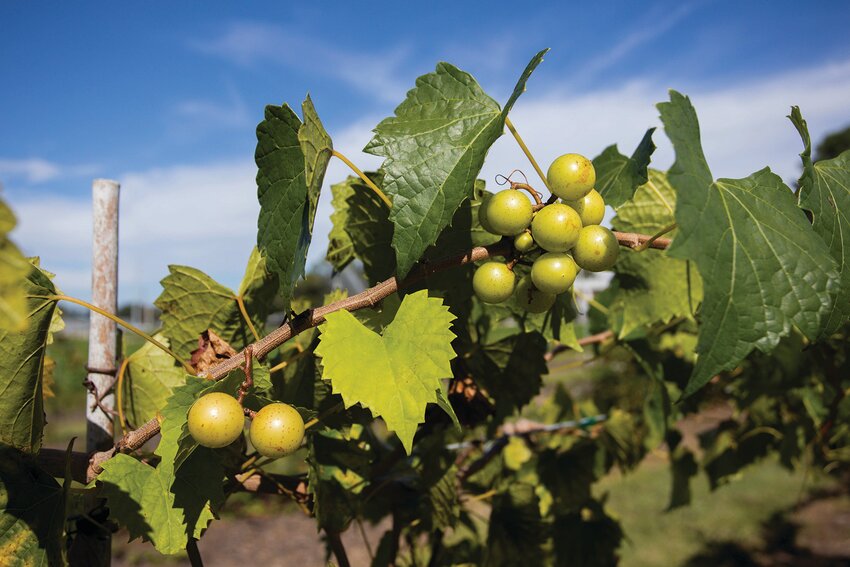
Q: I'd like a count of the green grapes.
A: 12